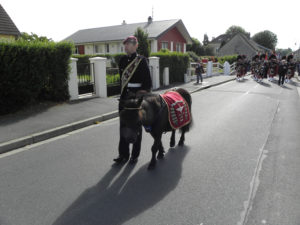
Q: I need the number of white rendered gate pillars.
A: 3